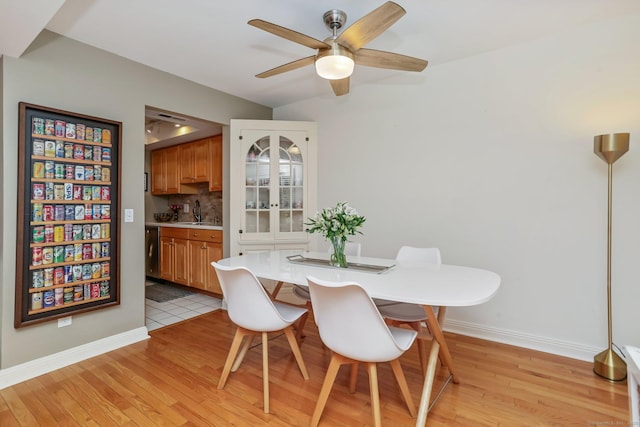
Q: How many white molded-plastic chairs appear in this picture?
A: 4